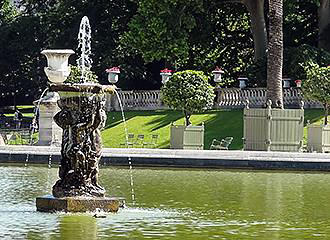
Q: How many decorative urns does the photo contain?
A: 7